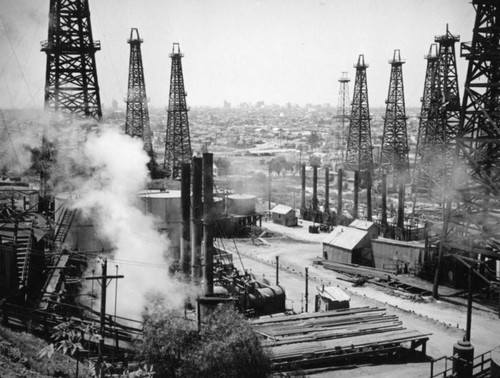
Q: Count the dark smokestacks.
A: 11